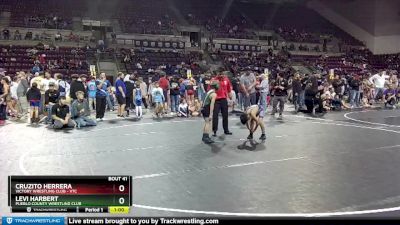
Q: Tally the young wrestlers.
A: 2